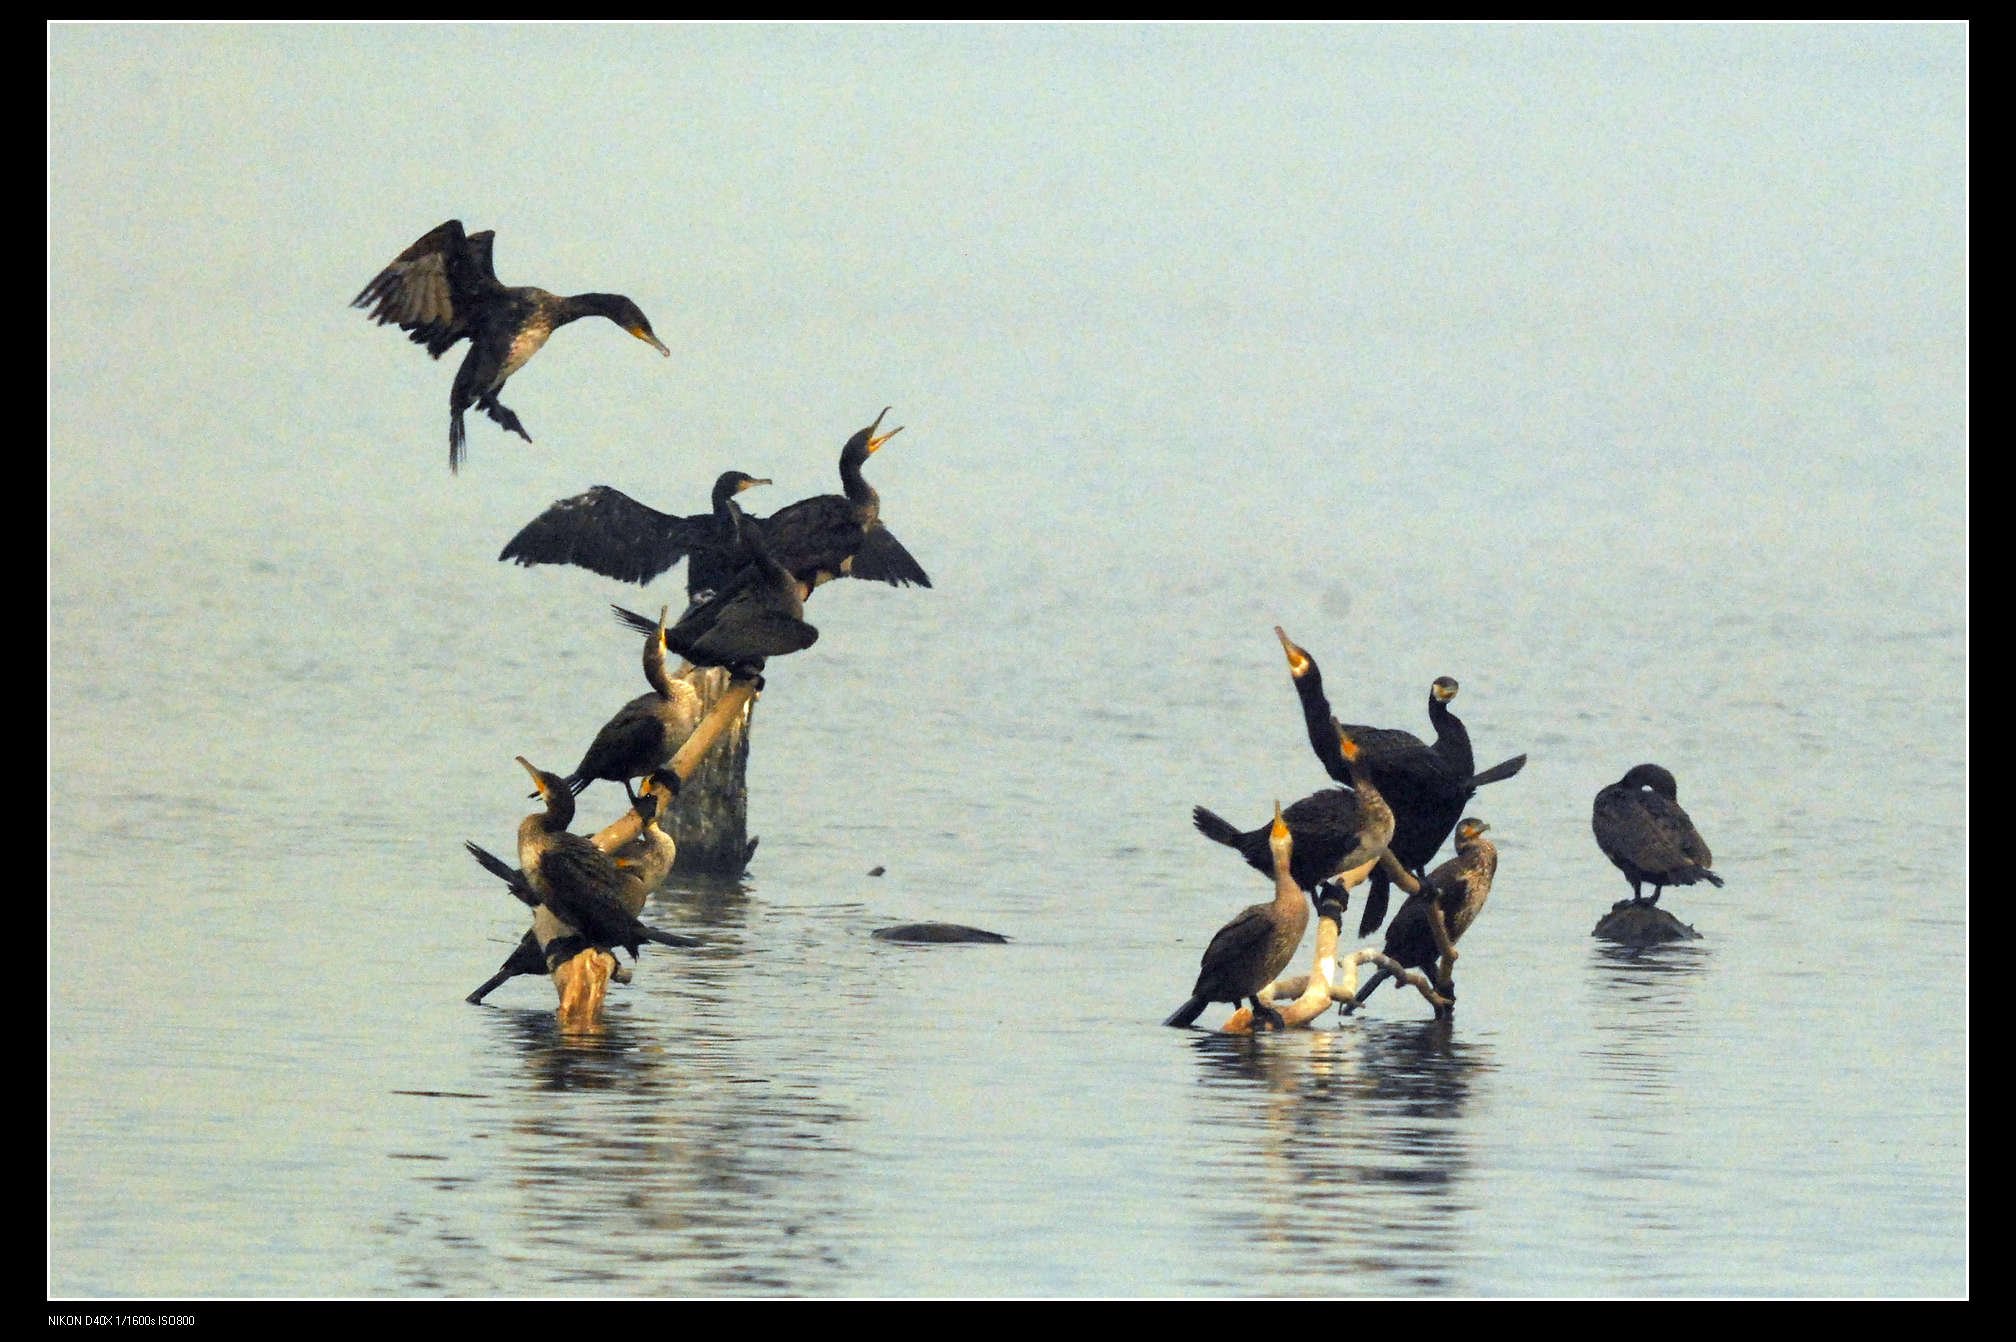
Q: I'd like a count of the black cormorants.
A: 14